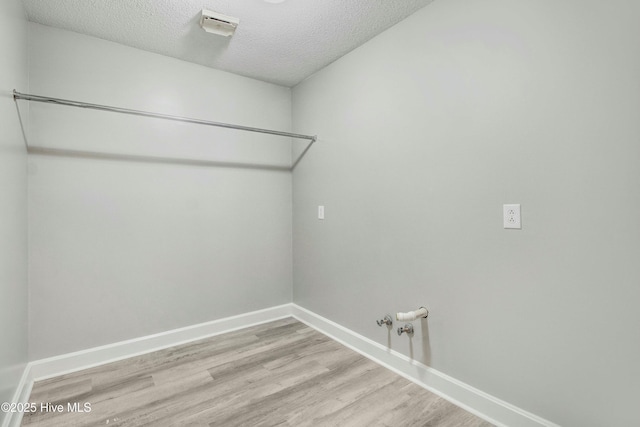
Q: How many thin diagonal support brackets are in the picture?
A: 2